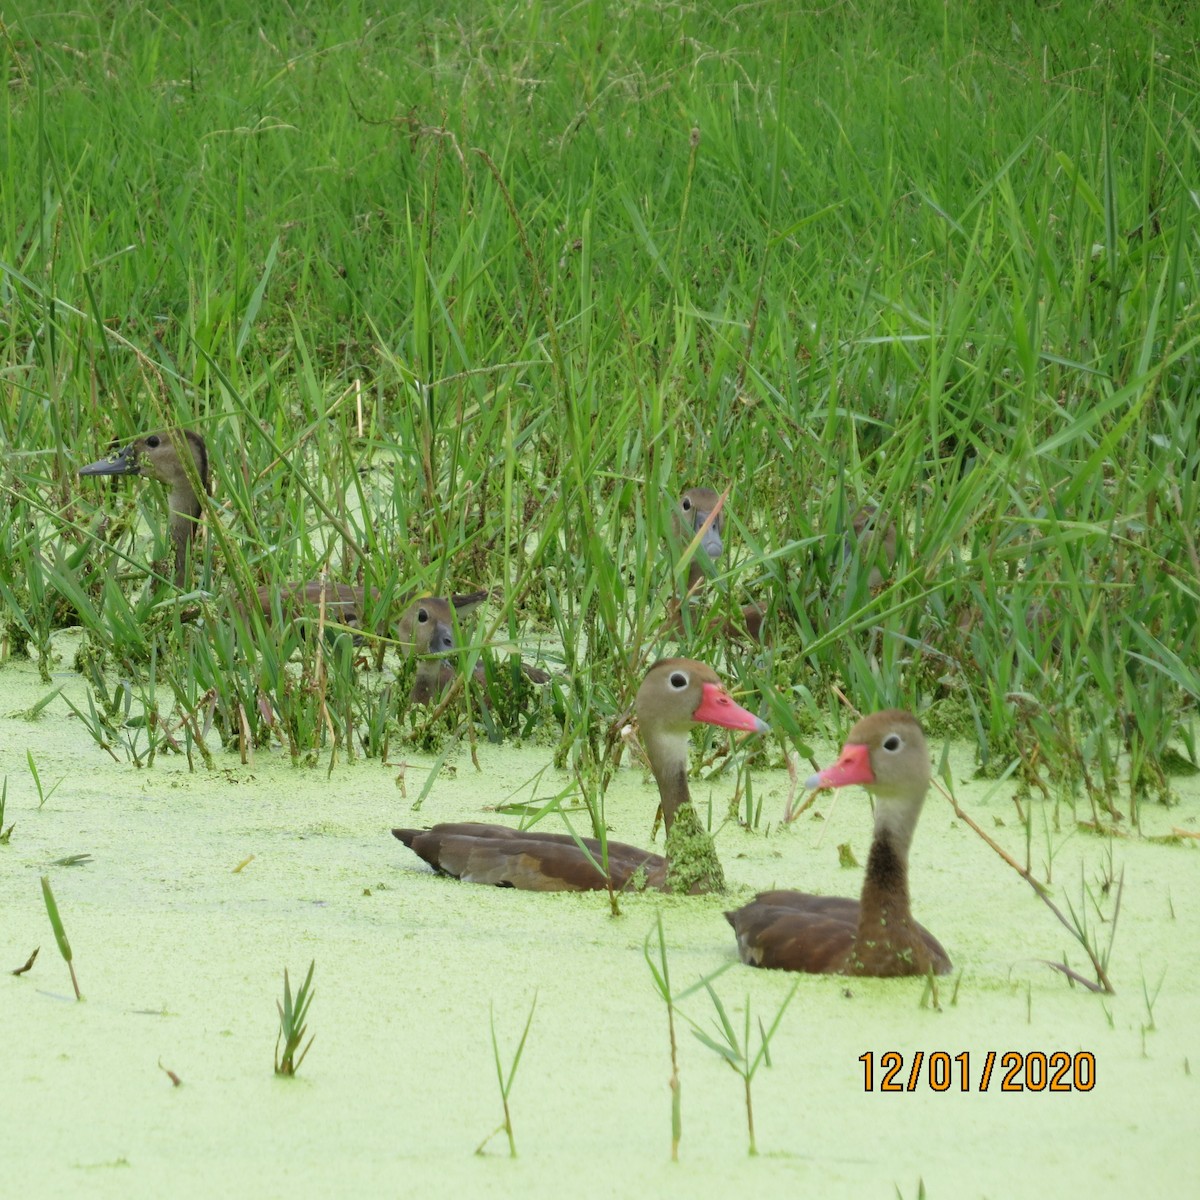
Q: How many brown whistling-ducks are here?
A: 6